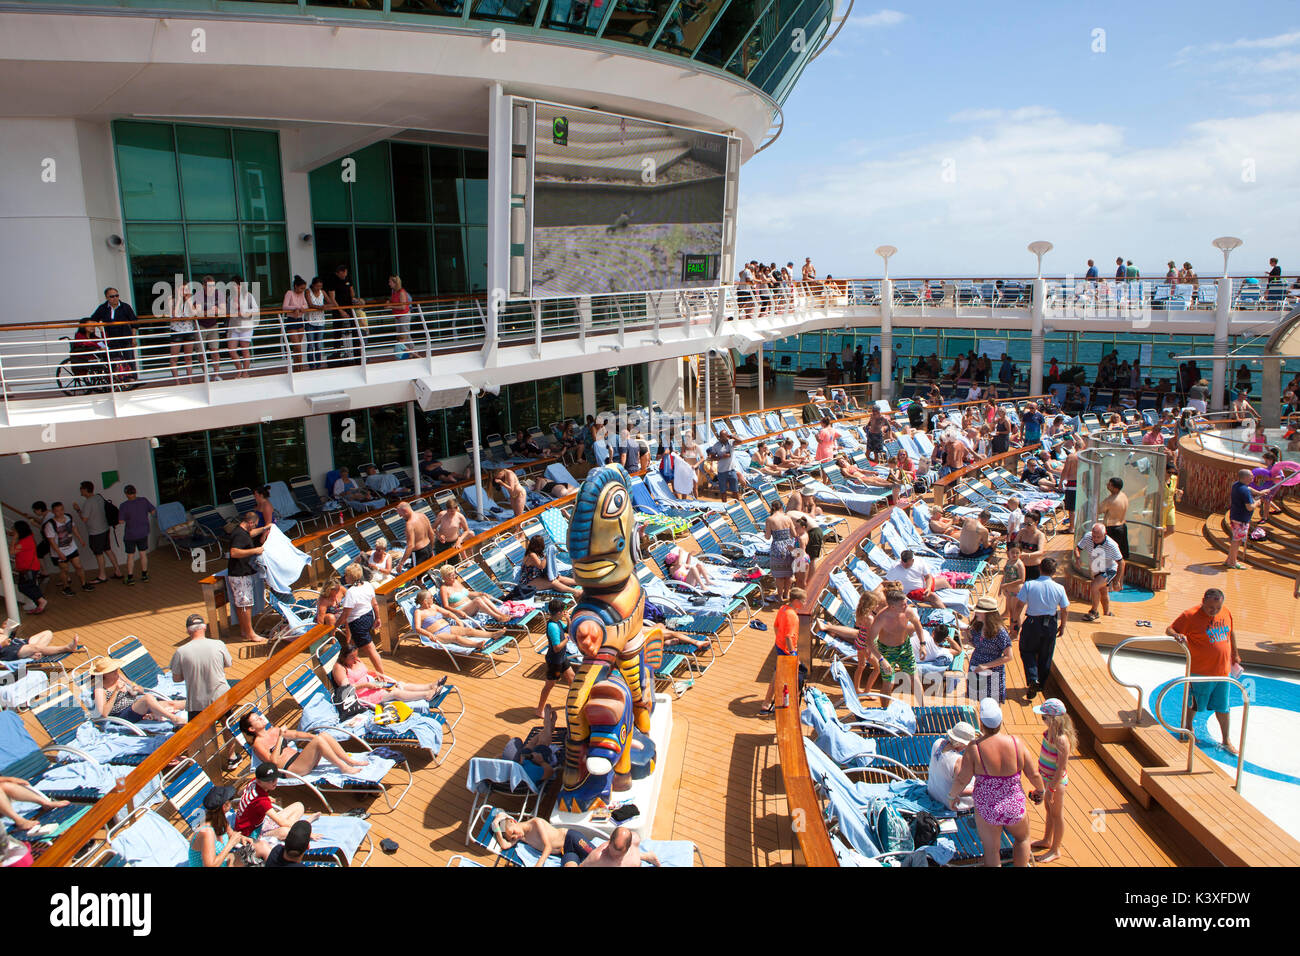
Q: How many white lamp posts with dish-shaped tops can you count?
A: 3